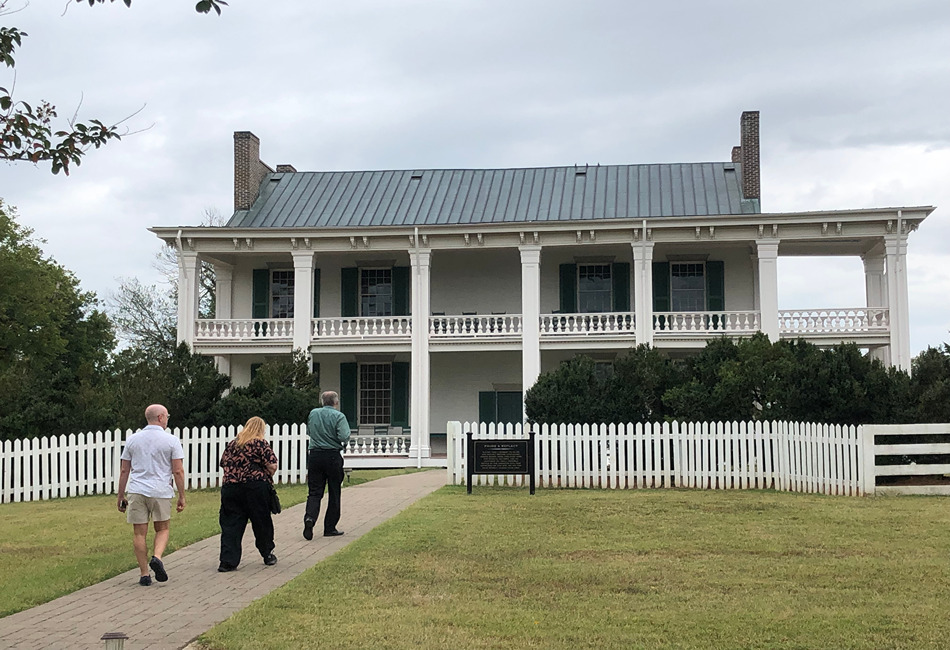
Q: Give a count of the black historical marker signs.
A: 1